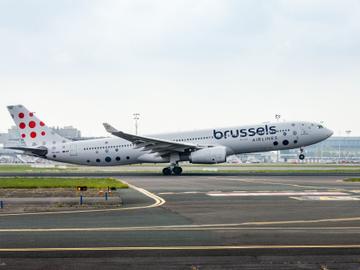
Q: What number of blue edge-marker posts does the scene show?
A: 3